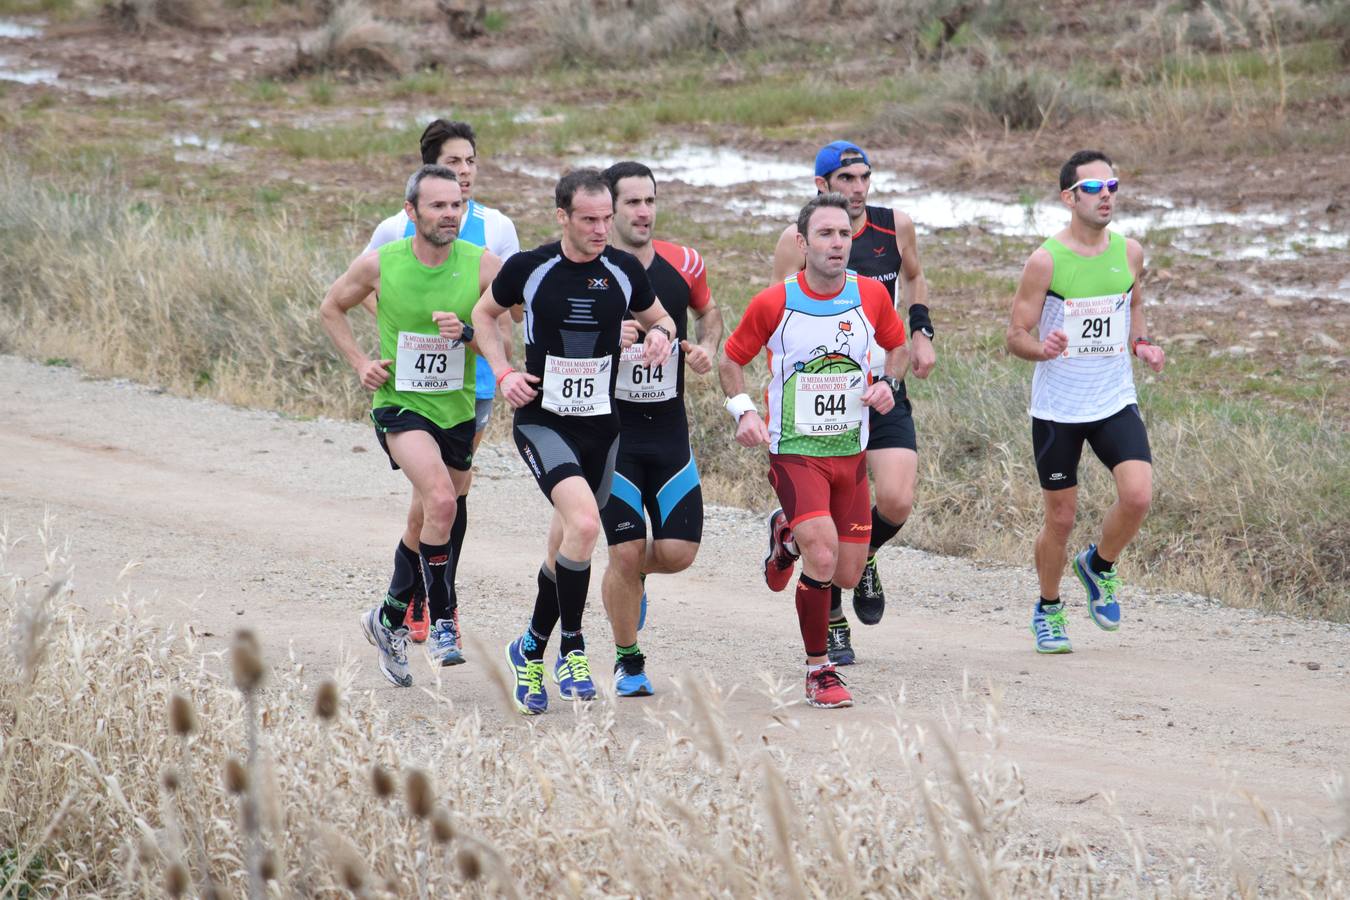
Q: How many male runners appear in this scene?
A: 7